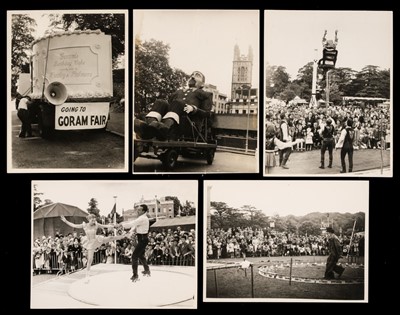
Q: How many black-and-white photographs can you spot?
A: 5